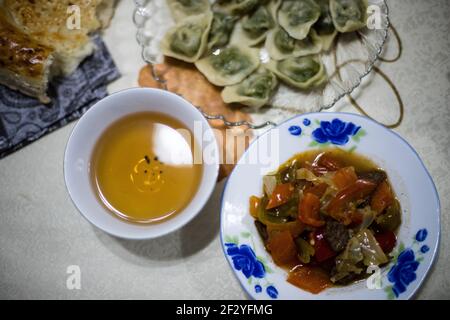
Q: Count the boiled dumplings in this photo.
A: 12